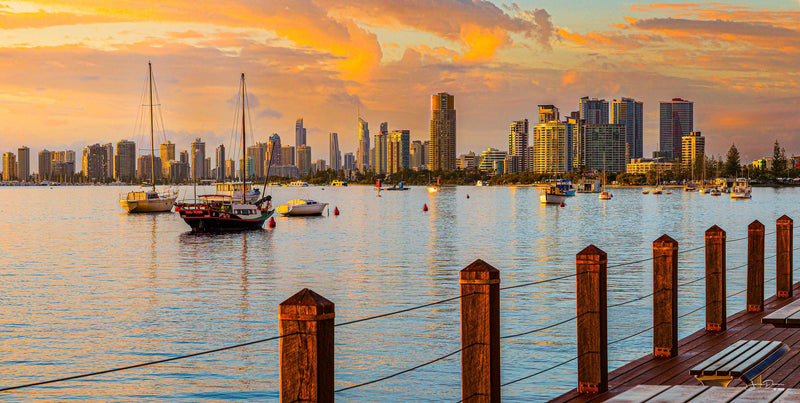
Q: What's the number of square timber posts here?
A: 7